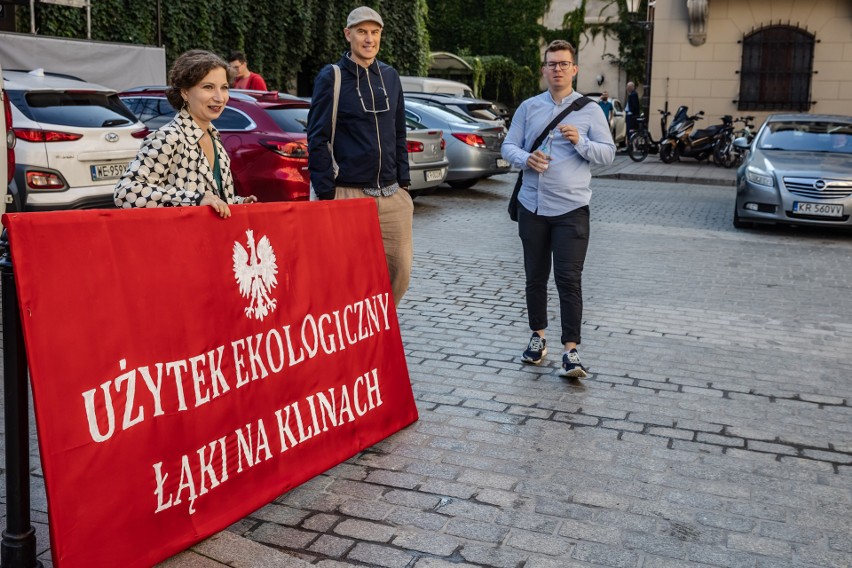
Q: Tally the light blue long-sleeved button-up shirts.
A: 1